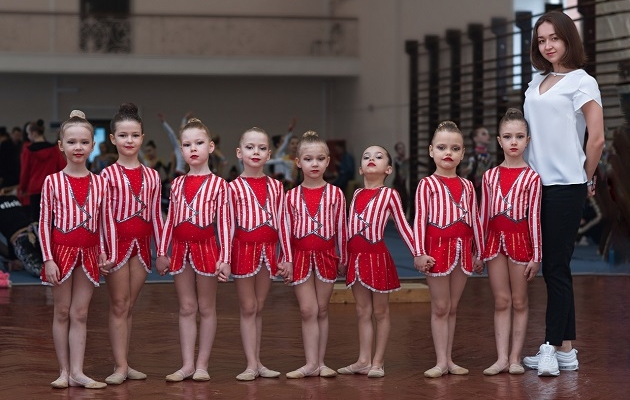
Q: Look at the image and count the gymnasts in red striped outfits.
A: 8